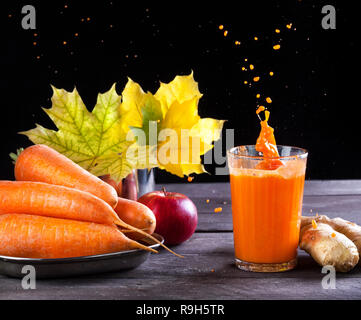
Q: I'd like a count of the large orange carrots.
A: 4